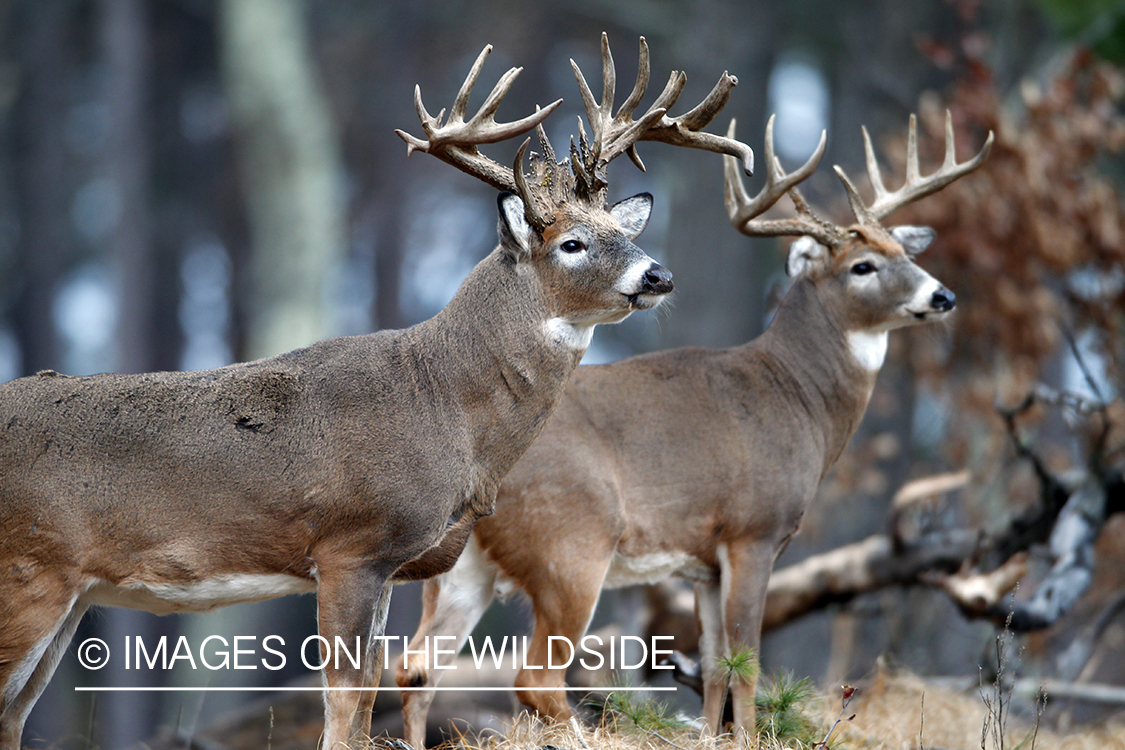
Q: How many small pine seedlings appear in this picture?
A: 3